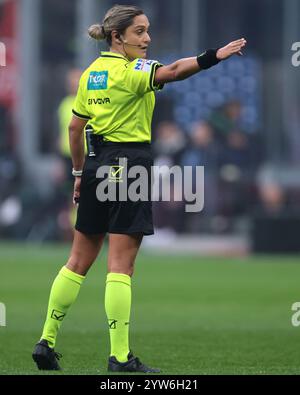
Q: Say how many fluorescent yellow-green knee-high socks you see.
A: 2